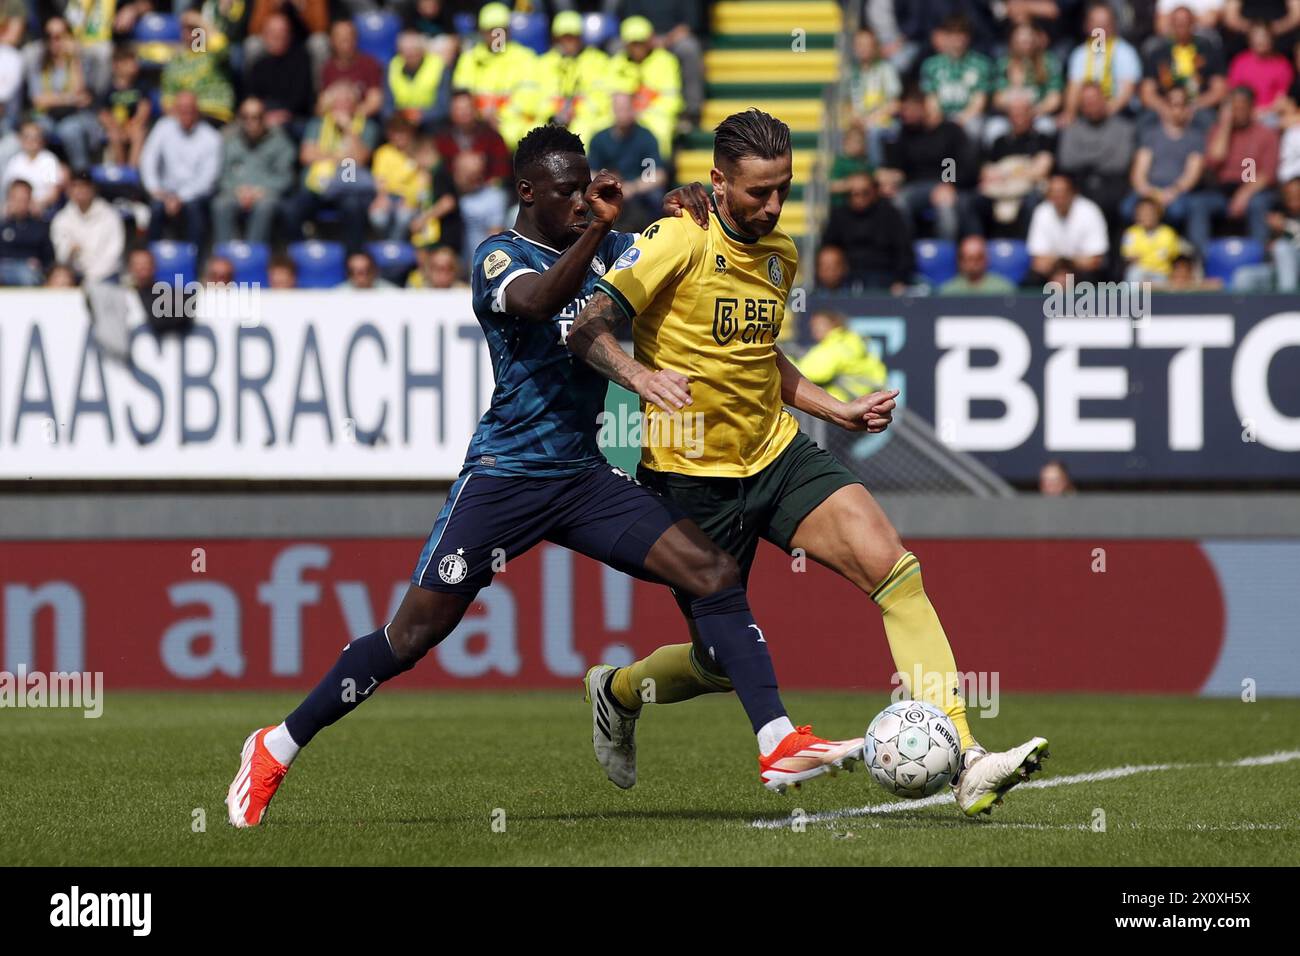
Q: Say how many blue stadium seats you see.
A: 13